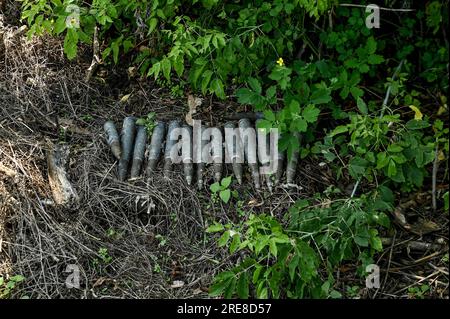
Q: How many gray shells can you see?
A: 13